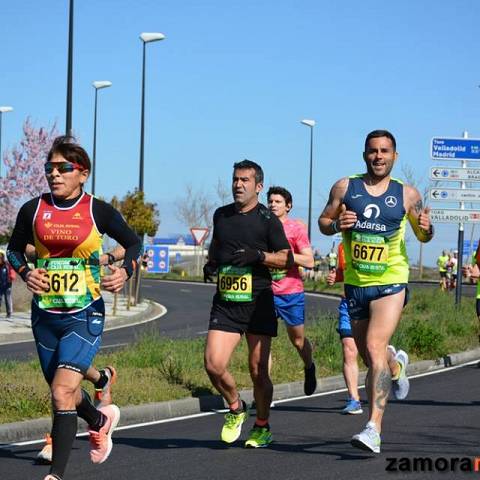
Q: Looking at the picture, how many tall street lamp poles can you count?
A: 5